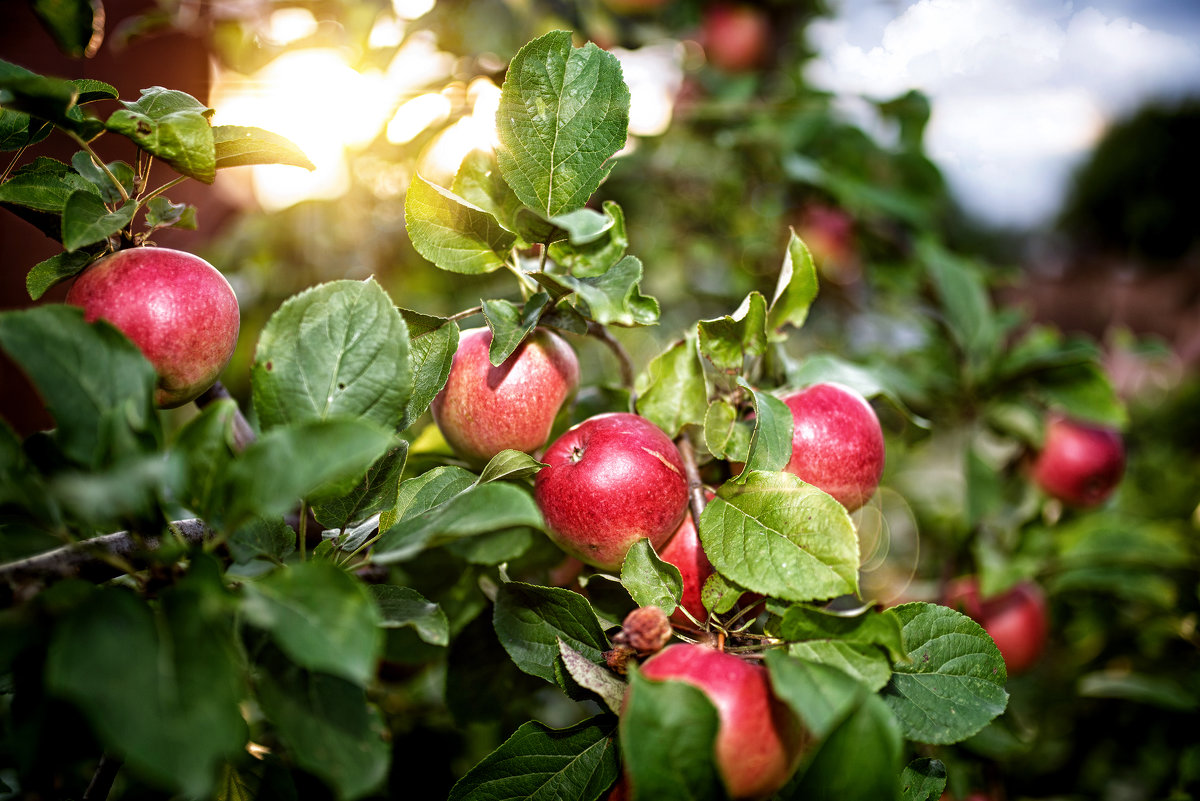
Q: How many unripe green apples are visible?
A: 0